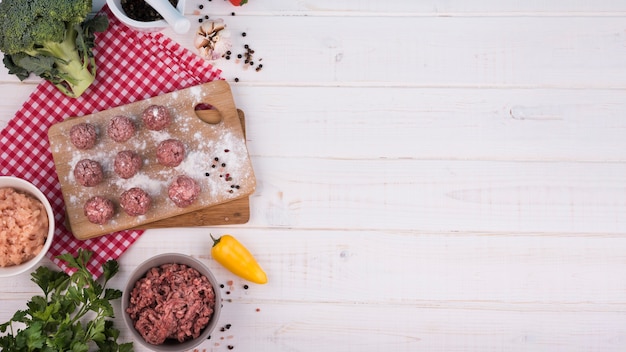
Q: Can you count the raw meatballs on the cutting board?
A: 9